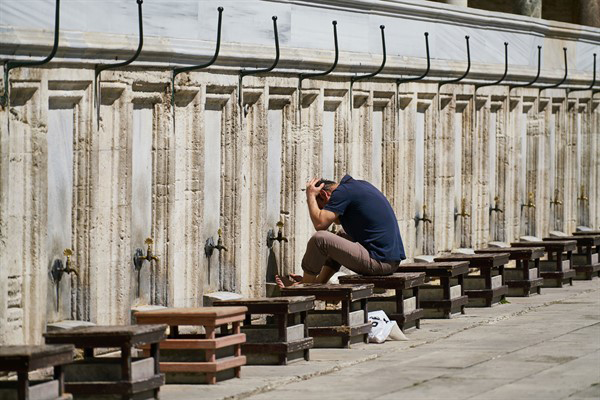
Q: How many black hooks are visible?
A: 12